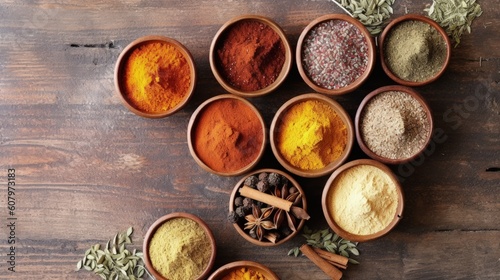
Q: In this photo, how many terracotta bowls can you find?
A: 11